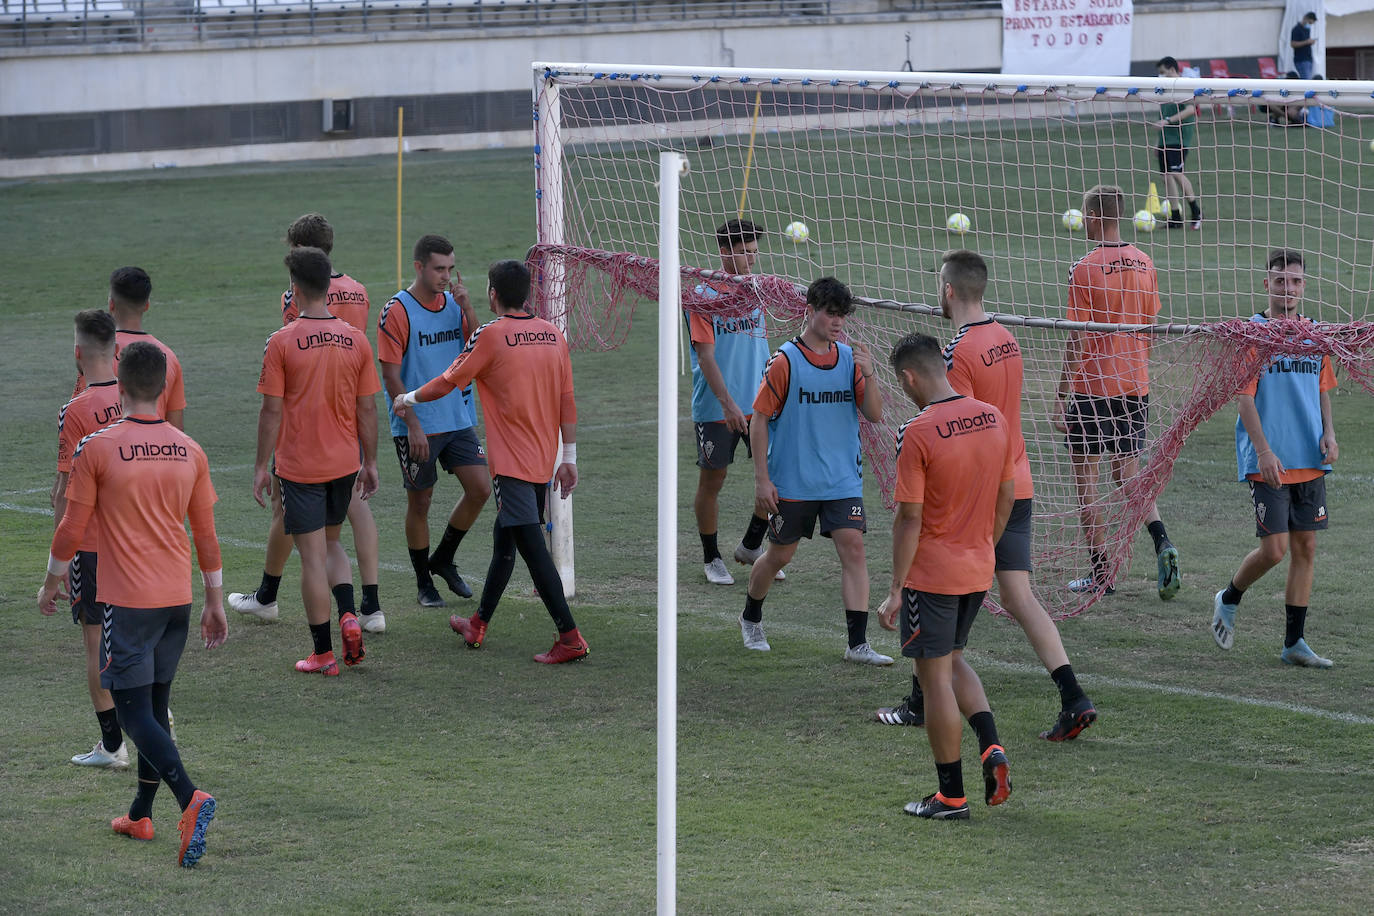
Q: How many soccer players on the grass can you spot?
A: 13